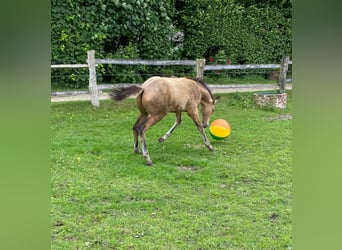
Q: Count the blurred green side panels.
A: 2